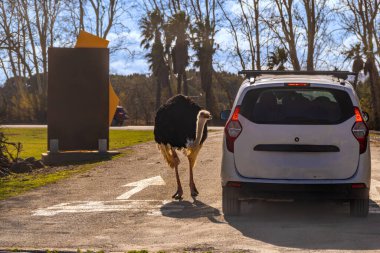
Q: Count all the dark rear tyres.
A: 2